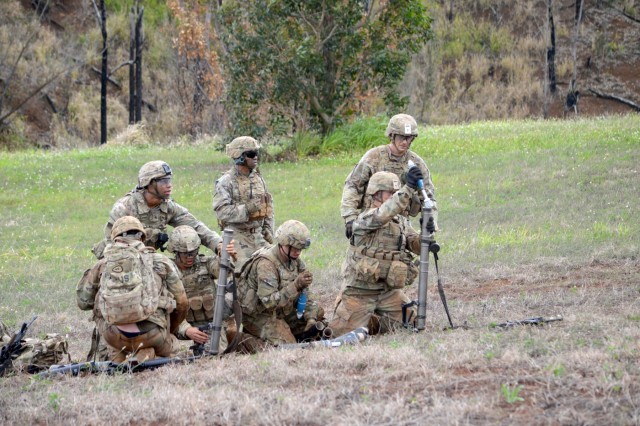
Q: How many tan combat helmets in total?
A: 7